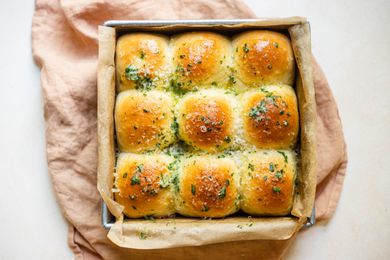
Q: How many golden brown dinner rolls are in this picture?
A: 9